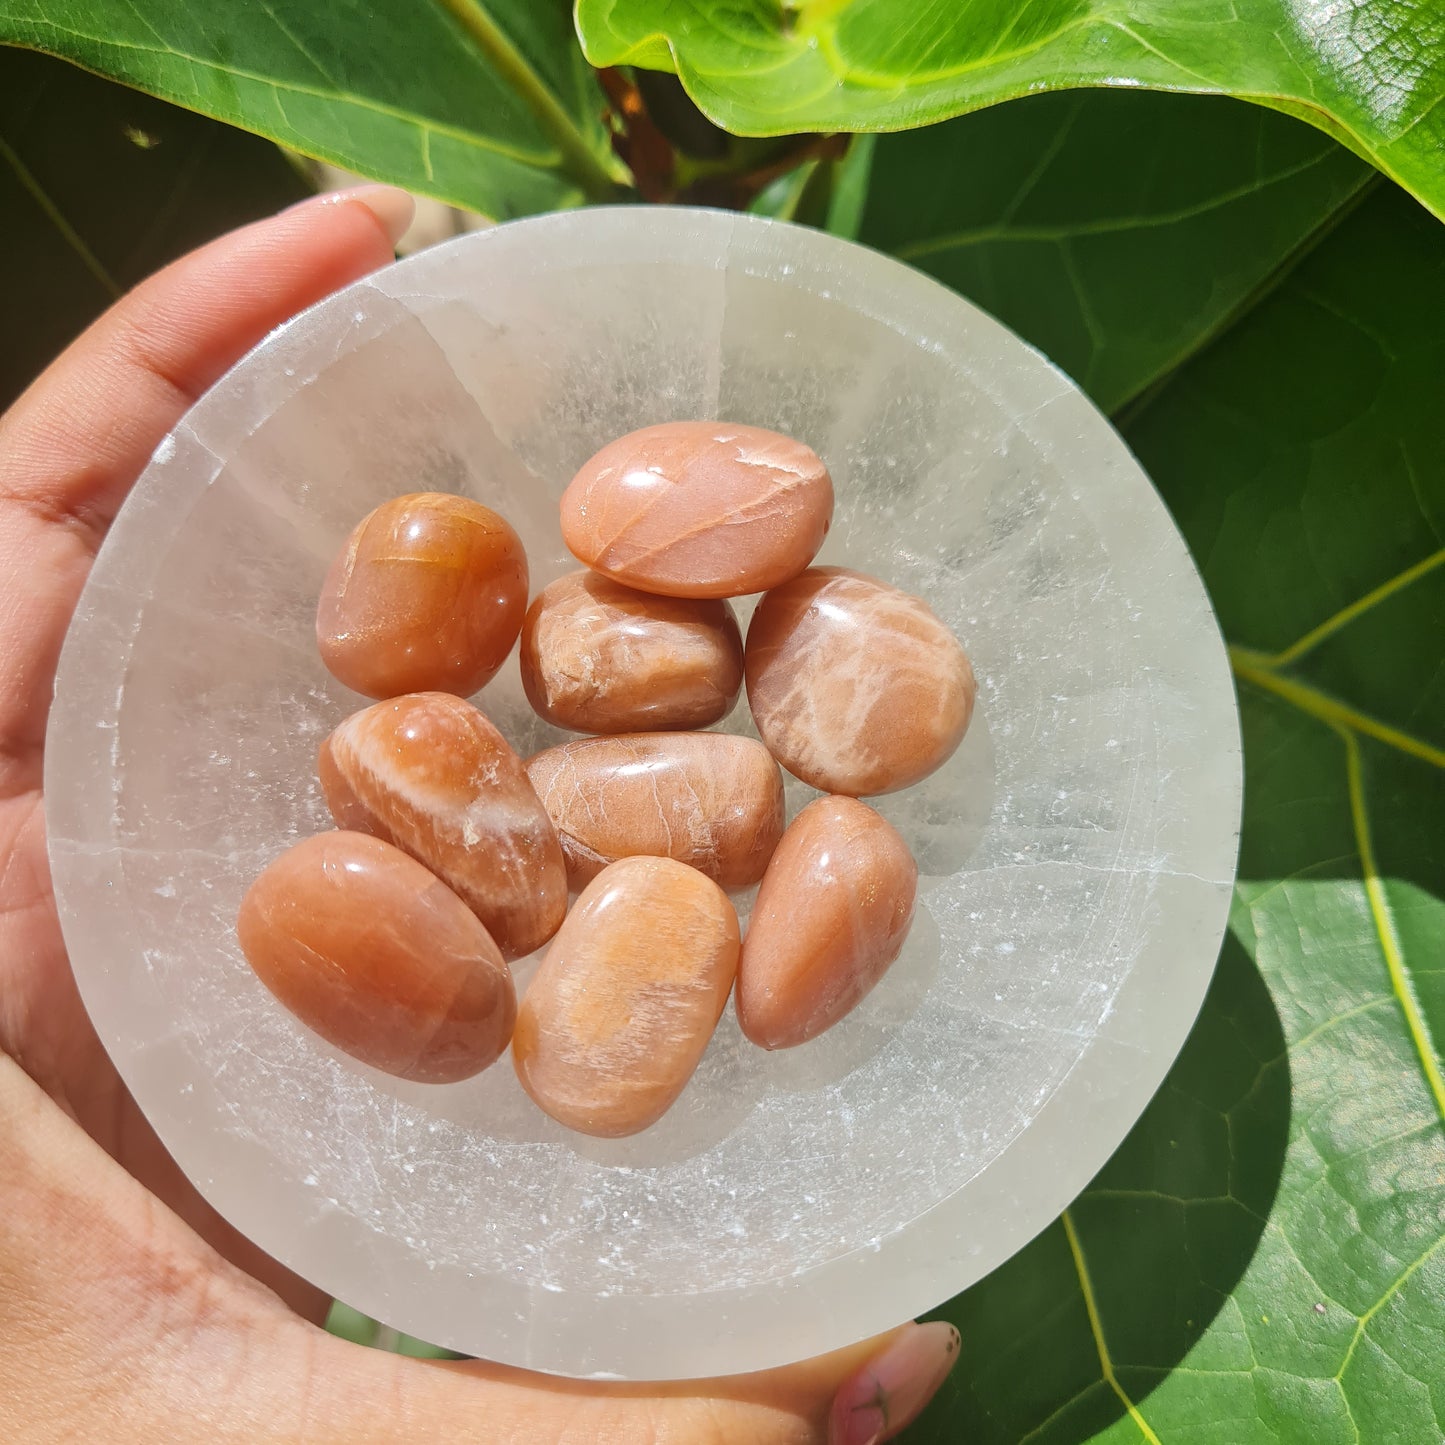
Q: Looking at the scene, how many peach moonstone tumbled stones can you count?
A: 9